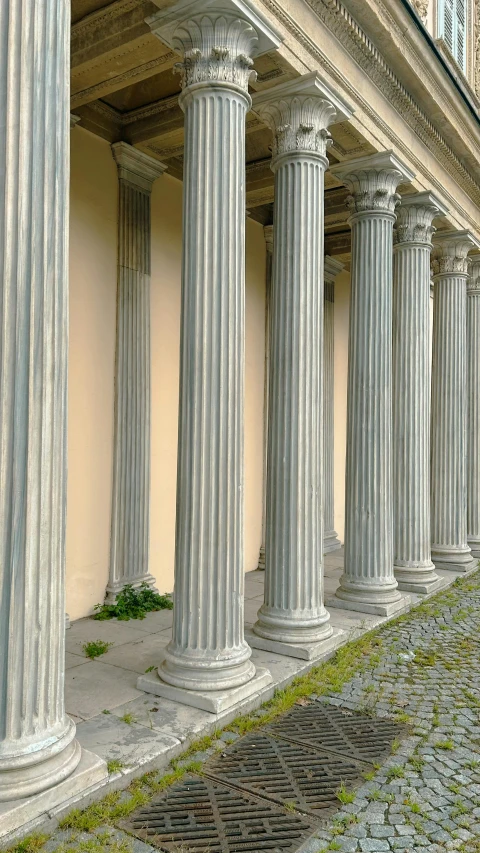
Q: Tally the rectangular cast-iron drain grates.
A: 3